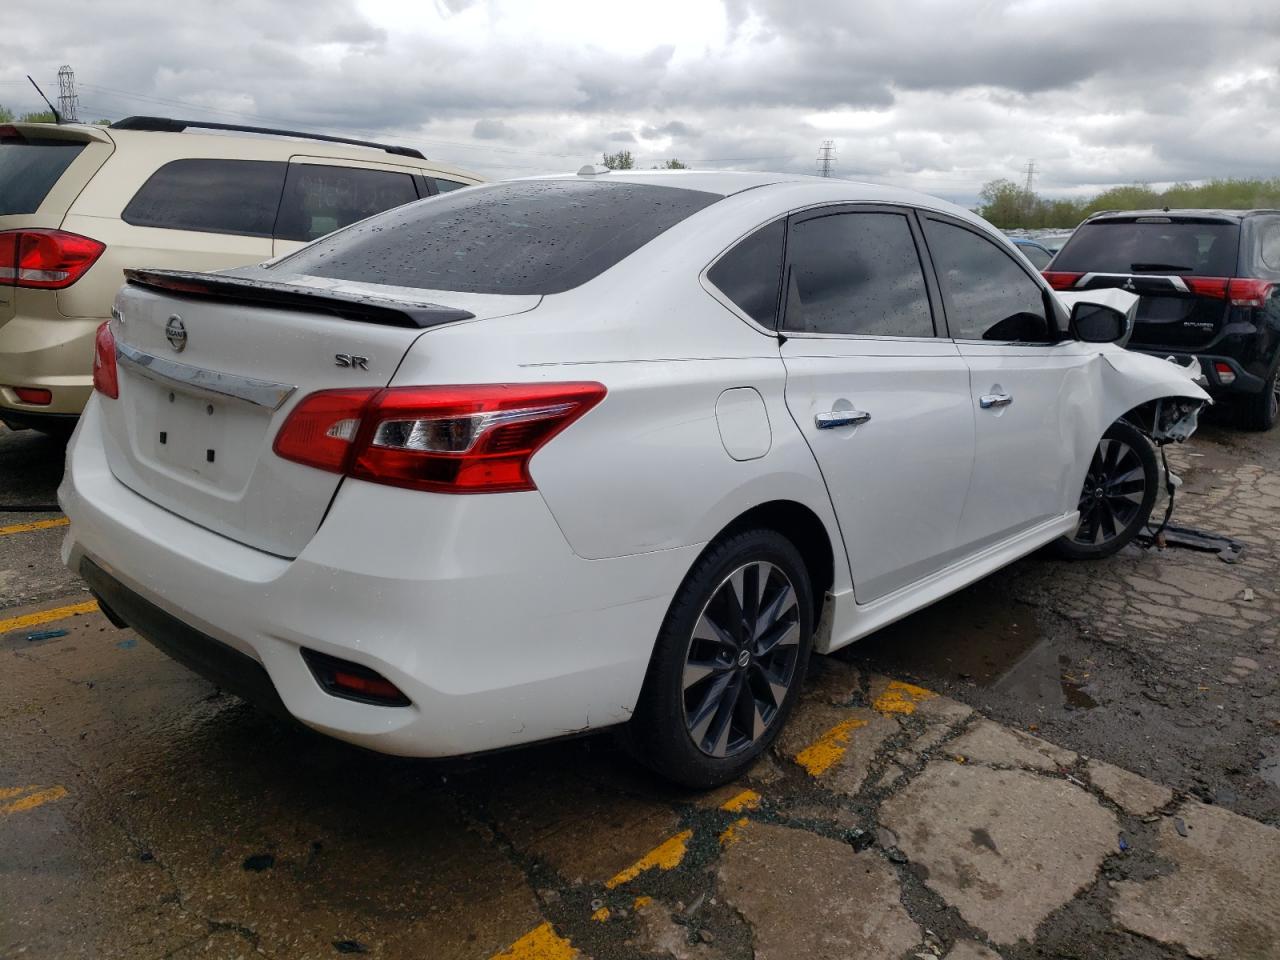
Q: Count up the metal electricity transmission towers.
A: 3